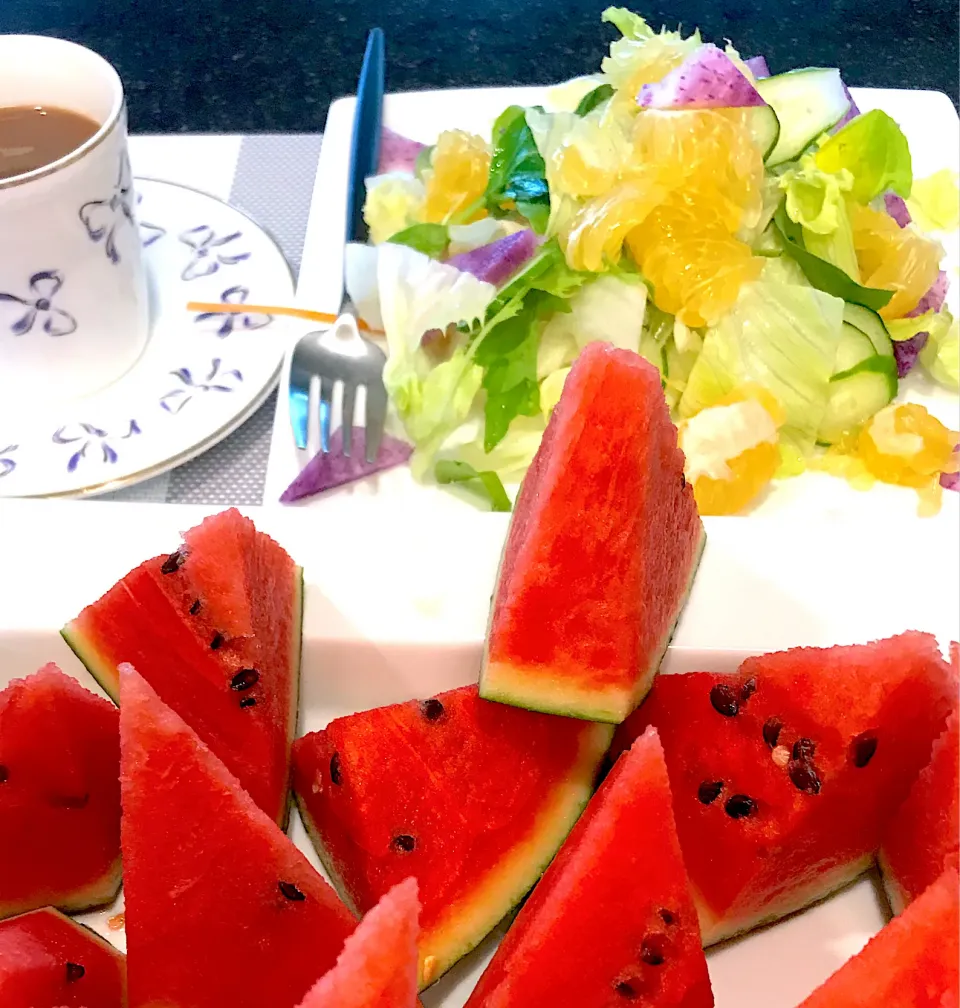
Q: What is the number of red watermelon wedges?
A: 11